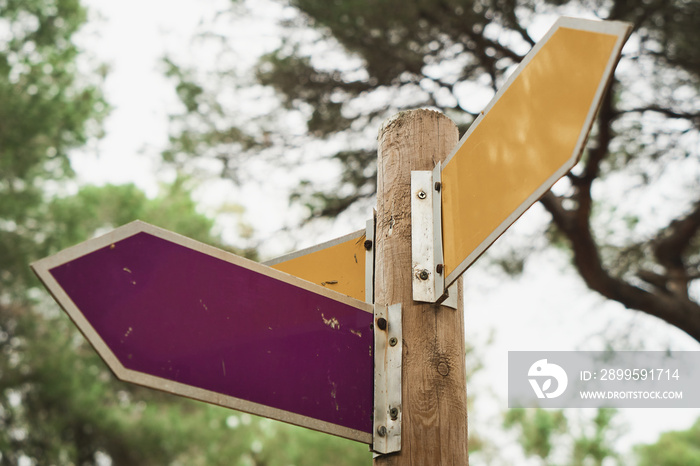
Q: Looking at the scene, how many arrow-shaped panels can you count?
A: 3